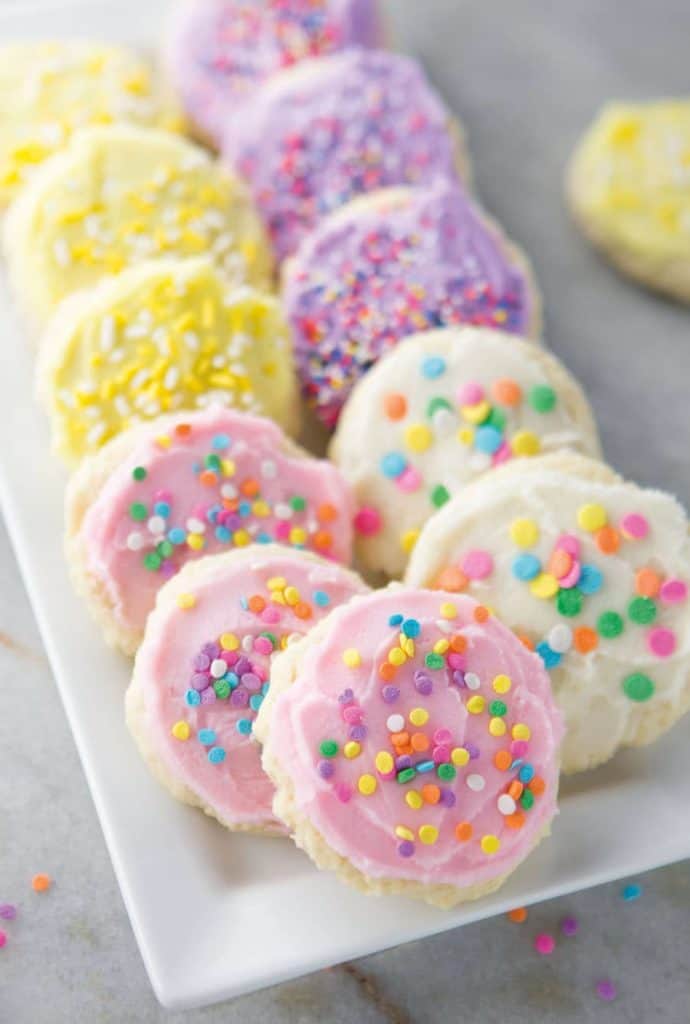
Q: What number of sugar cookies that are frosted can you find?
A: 12